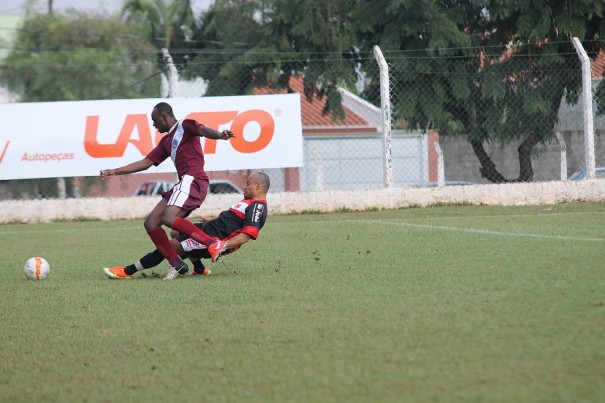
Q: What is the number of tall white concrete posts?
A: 3